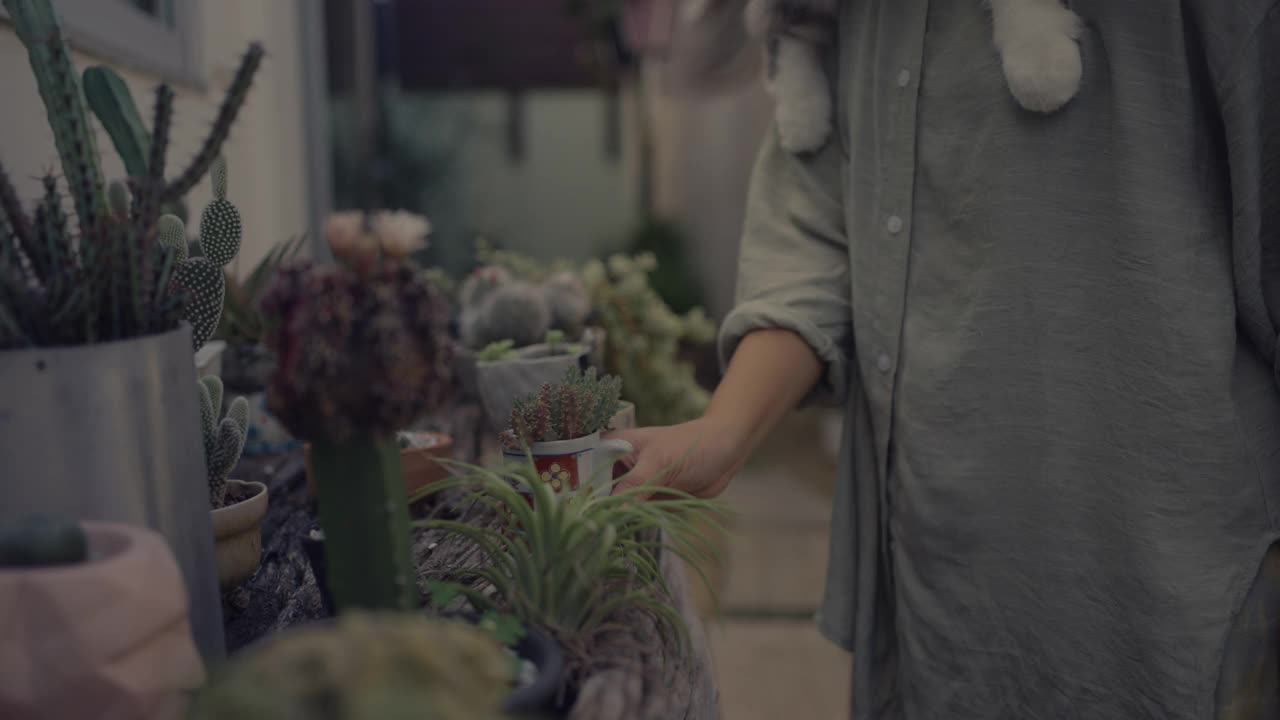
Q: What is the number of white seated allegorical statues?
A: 0